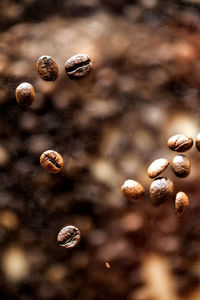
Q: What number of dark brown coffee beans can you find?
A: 12